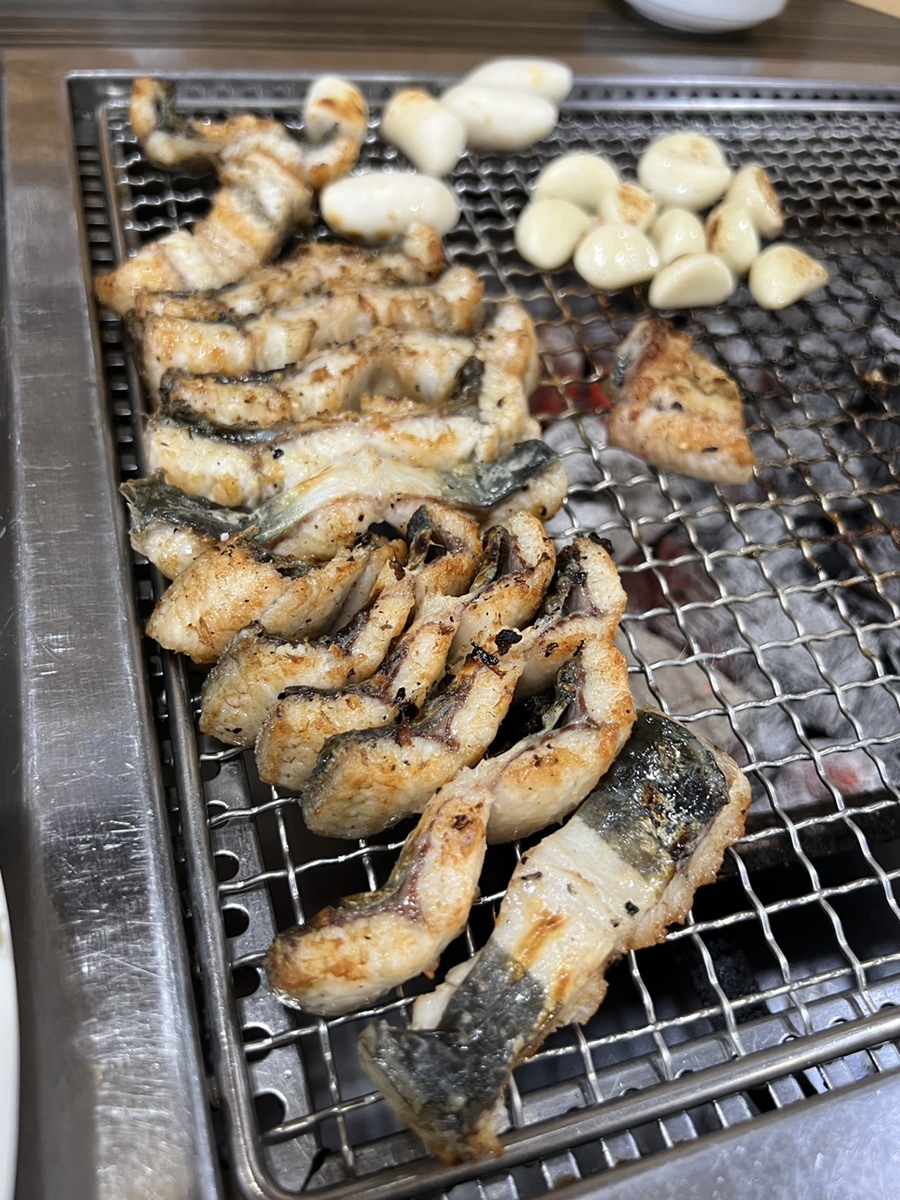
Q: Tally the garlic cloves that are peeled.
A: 10